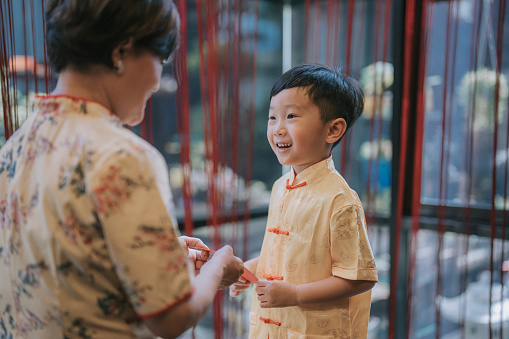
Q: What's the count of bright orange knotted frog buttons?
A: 4